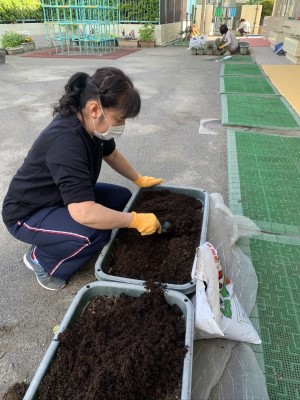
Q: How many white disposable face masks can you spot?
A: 1